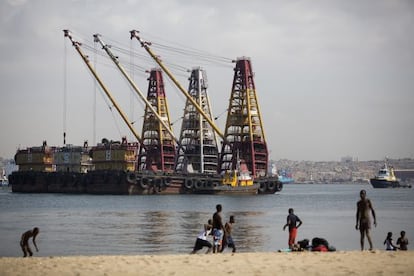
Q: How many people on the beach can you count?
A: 8